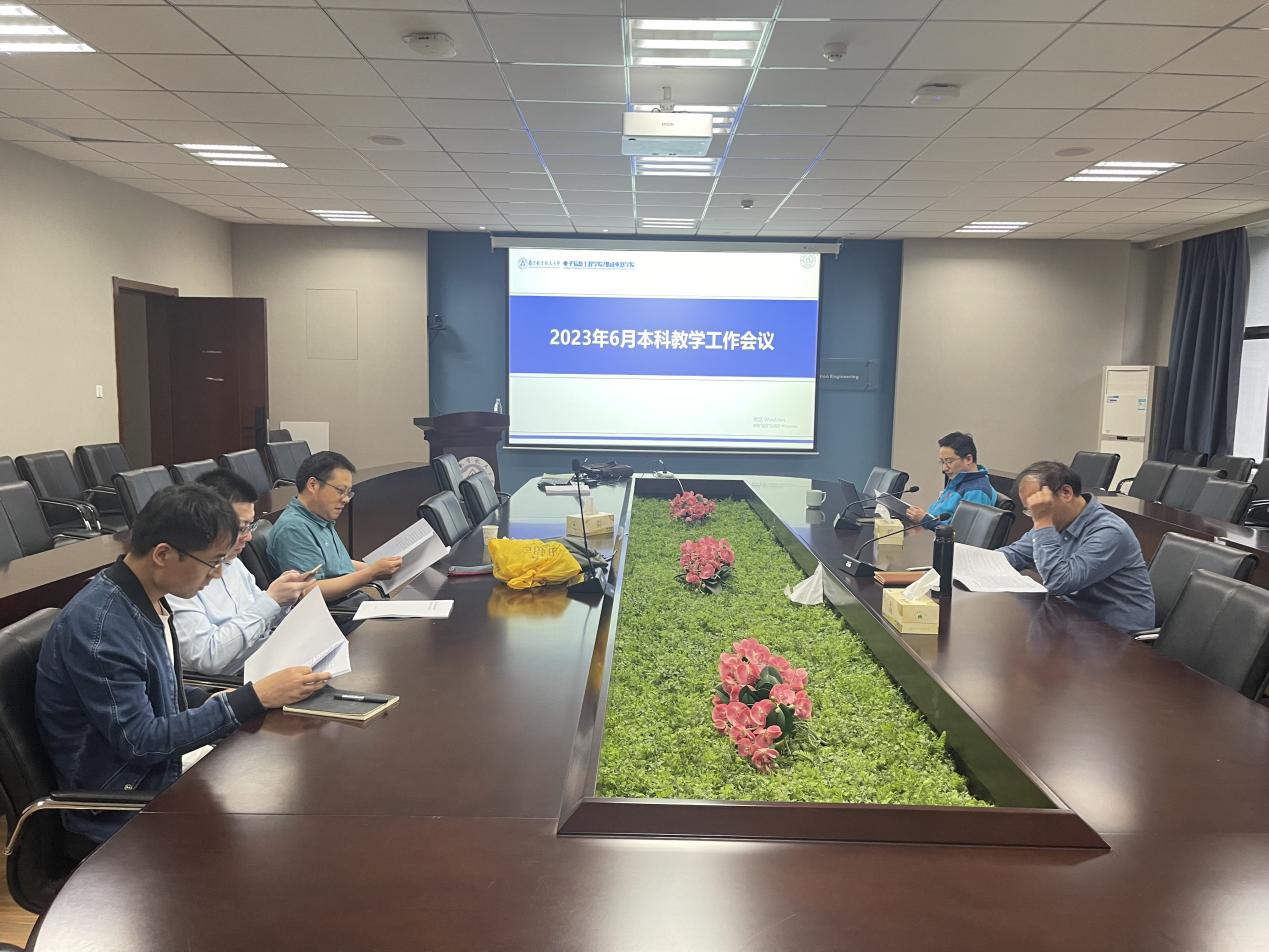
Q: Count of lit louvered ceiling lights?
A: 9